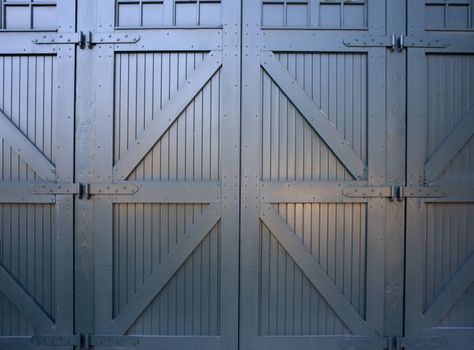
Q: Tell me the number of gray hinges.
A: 12